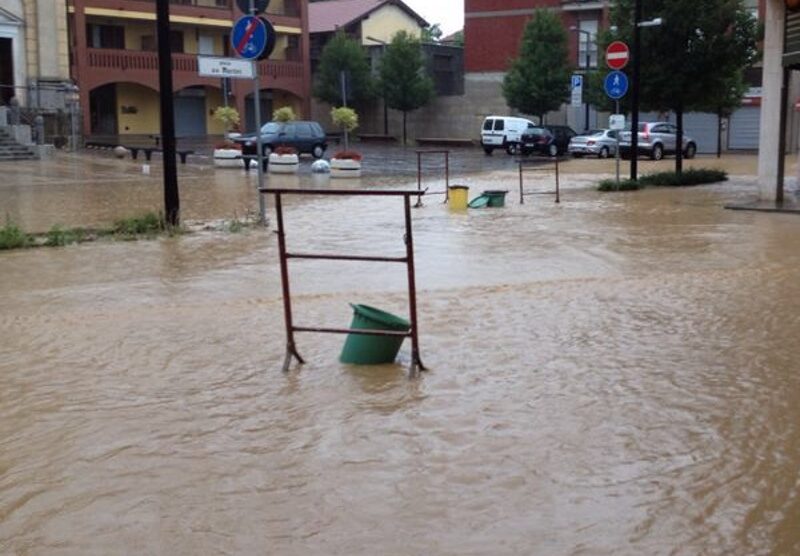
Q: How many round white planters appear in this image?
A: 3